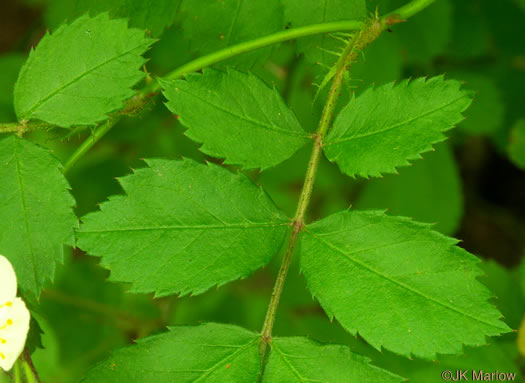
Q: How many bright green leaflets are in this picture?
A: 8